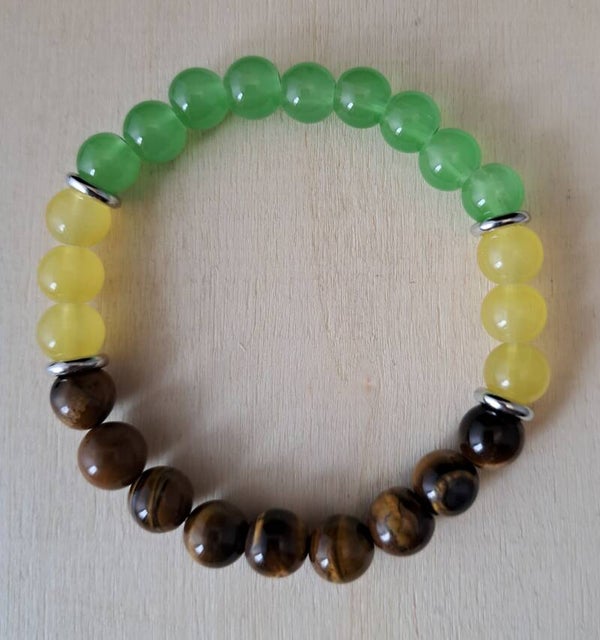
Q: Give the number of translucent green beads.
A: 9